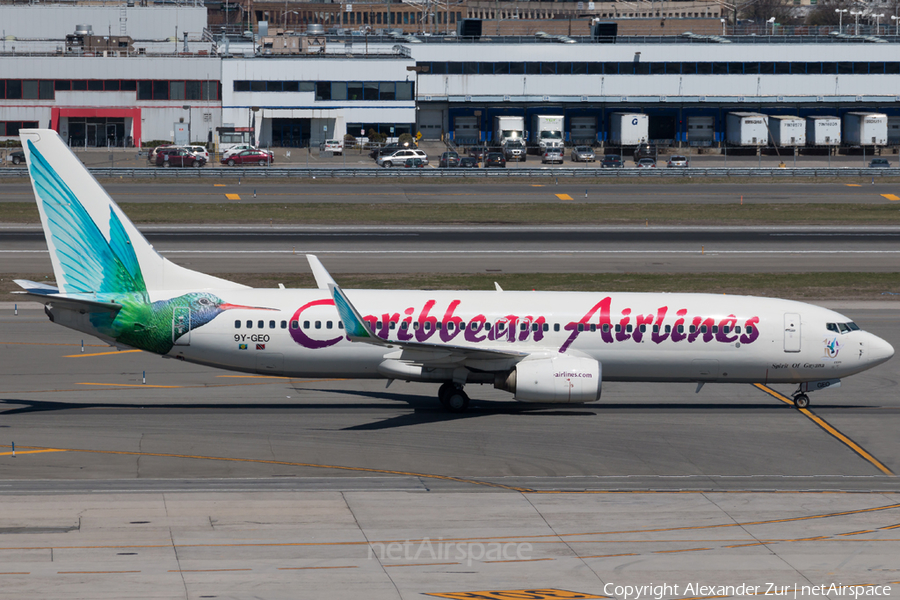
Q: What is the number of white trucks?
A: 7